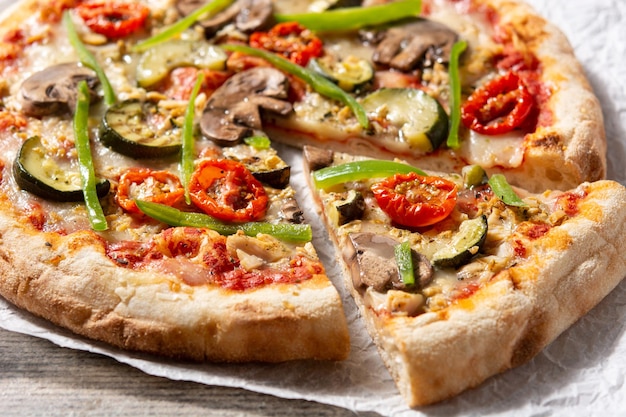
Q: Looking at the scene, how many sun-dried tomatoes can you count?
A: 6